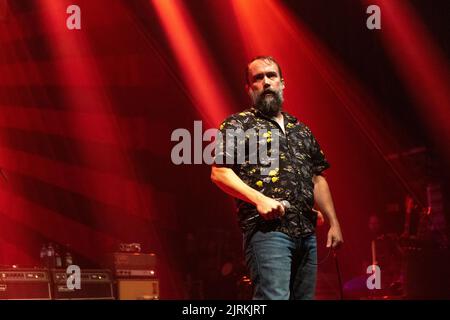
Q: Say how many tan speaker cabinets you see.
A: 1